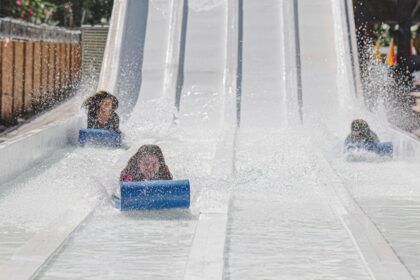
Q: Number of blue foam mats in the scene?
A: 3